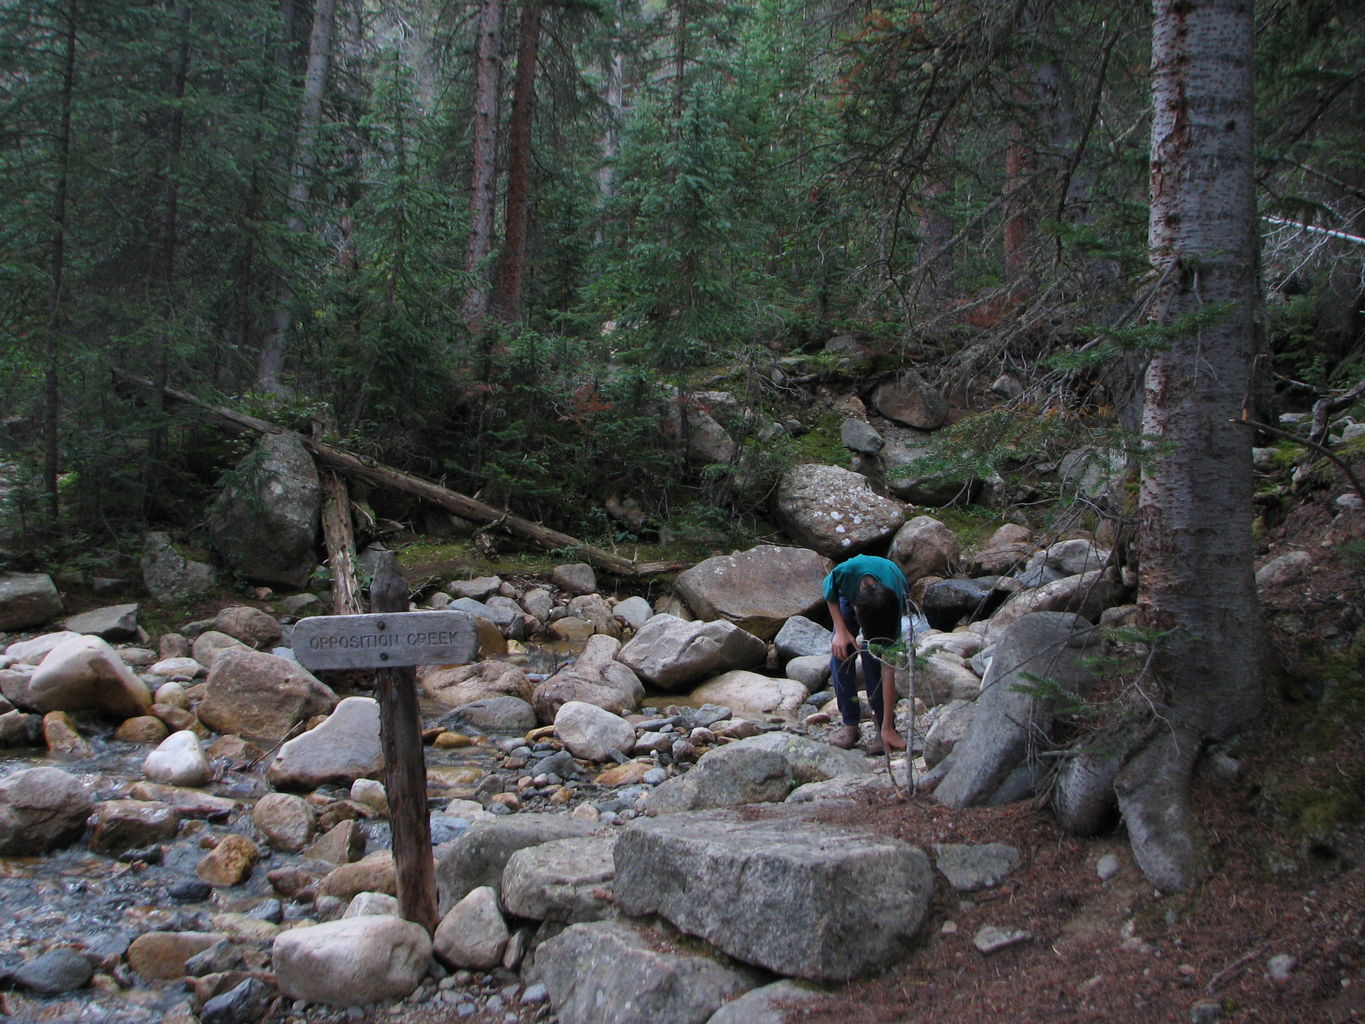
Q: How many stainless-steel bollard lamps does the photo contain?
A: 0